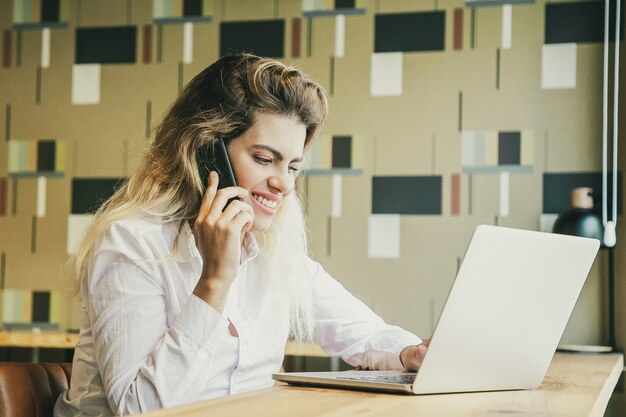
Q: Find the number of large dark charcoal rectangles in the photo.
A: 7